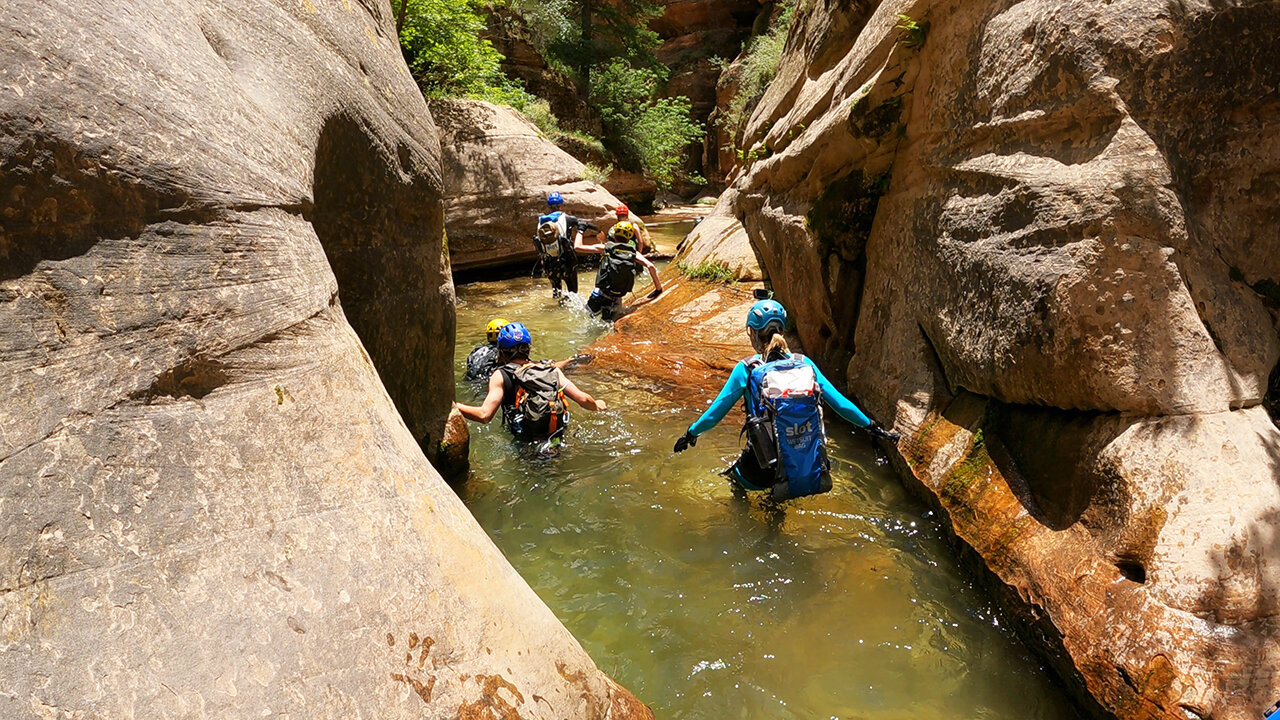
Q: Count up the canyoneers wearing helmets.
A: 6